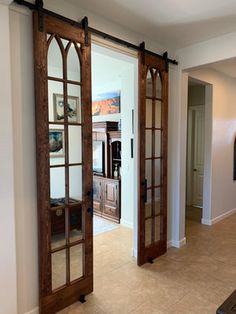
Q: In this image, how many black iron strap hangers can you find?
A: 4